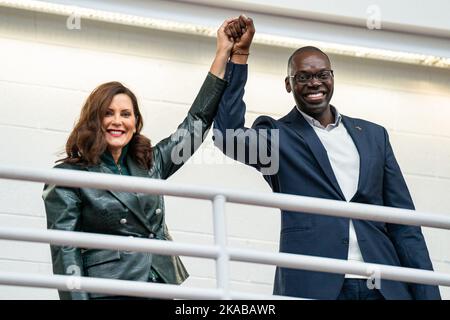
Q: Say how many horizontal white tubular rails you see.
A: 3